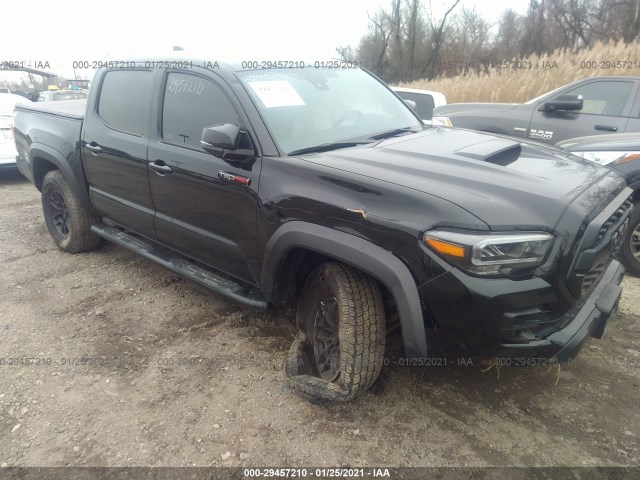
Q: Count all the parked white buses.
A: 0